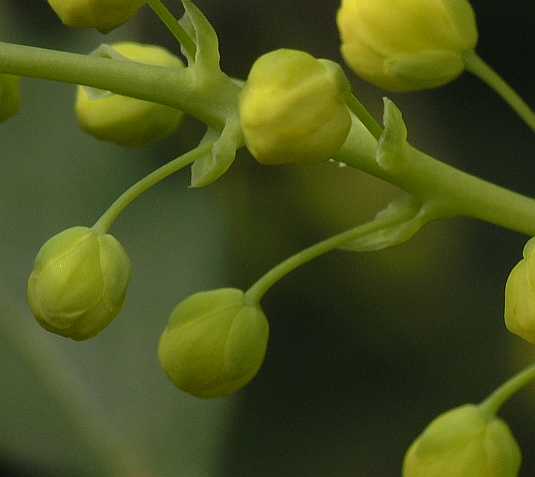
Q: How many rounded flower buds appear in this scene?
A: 9